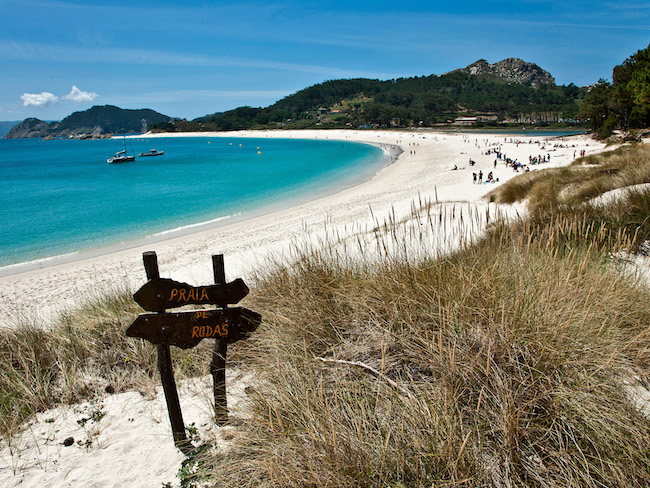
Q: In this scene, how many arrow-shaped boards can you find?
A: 2